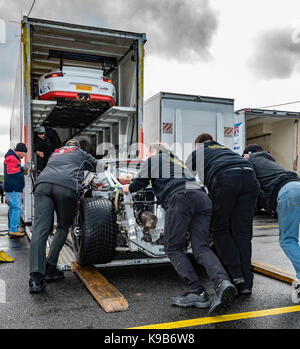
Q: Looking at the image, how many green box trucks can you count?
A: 0